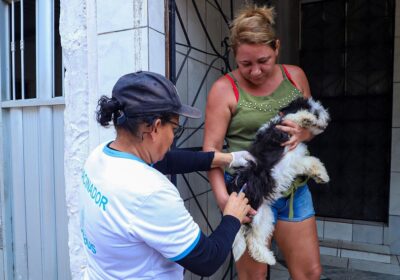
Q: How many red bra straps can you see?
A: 2